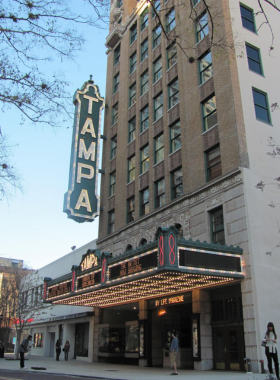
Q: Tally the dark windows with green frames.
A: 3